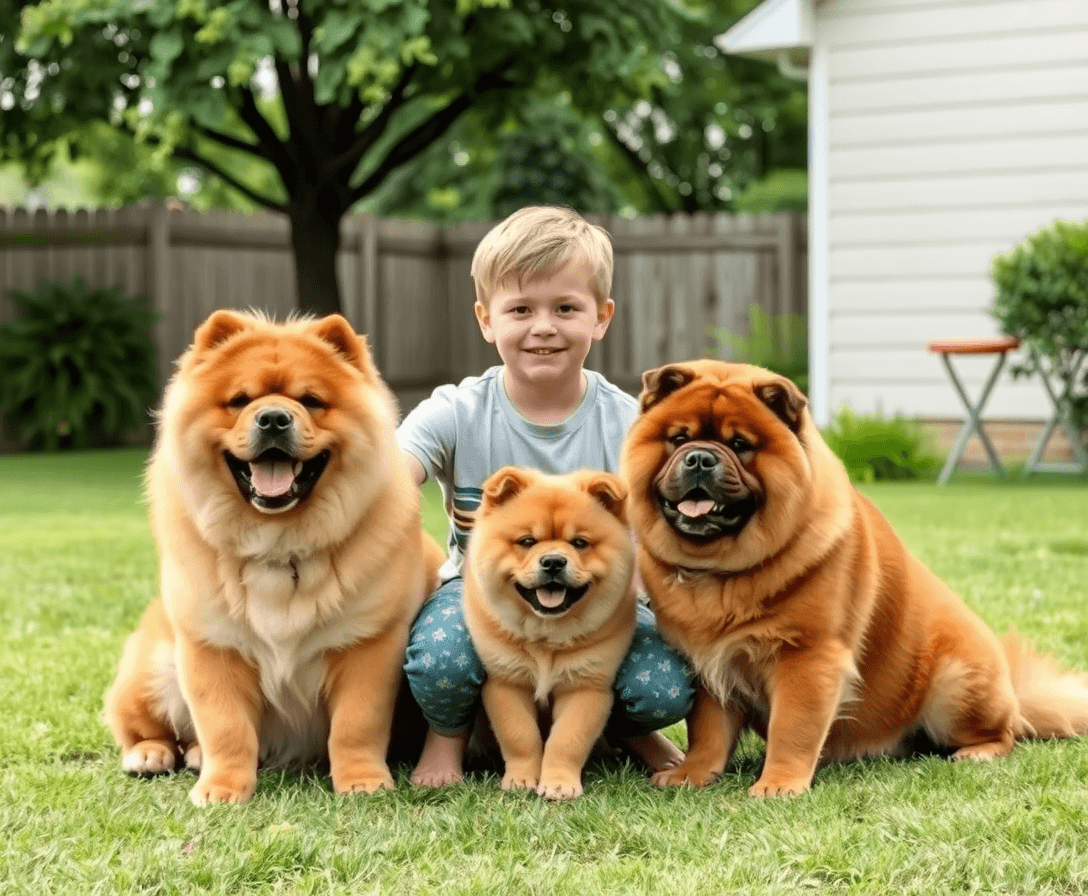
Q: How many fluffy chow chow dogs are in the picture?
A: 3